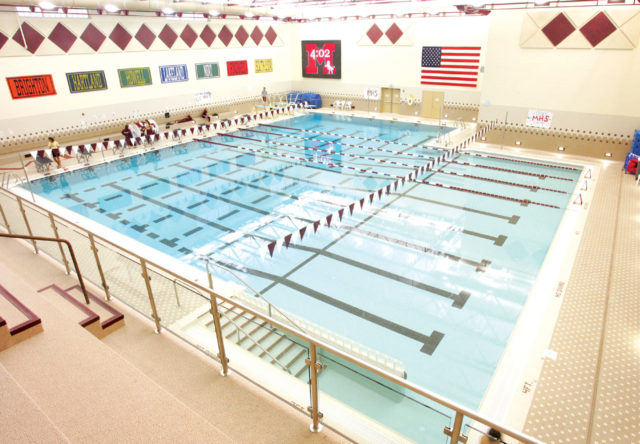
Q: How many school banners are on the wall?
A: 7